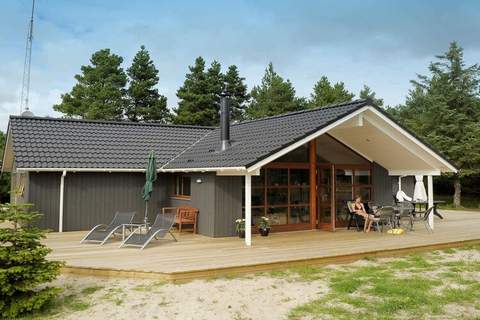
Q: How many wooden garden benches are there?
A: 1